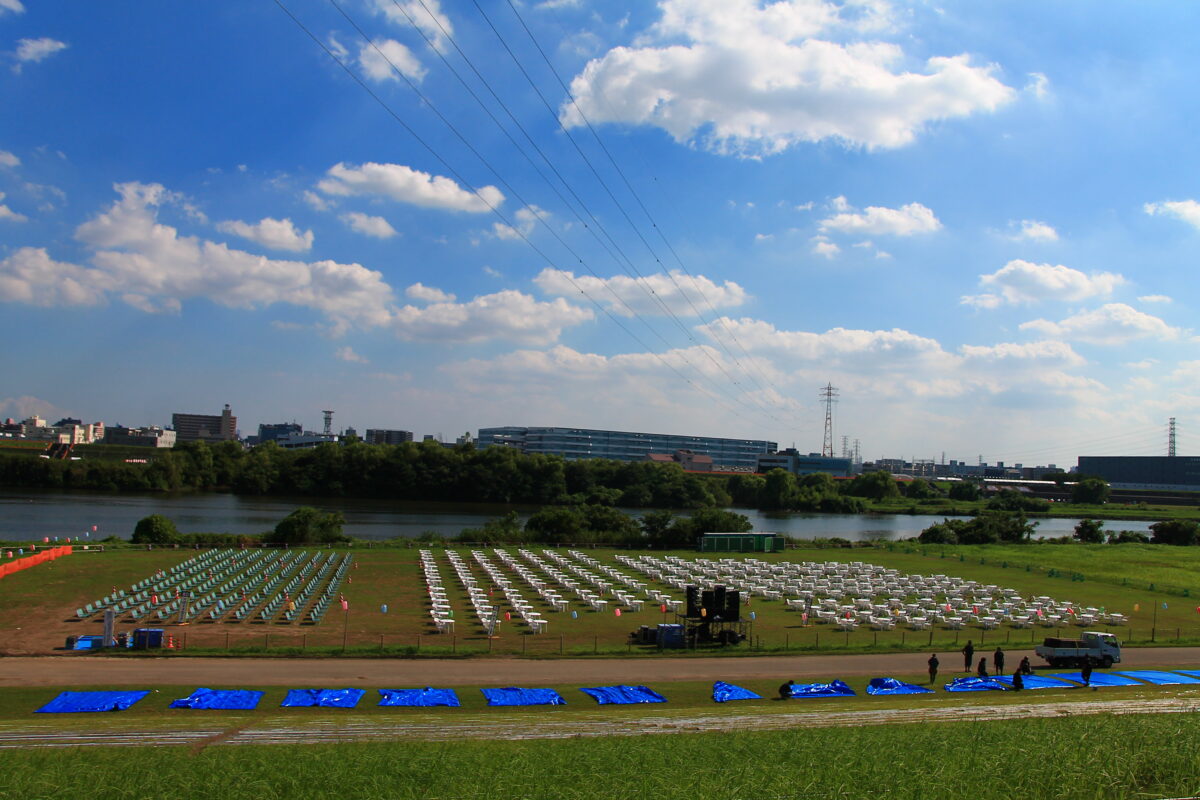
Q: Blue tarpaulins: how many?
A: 14